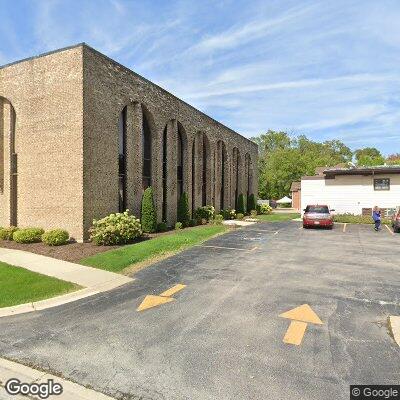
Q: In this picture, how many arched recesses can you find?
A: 7